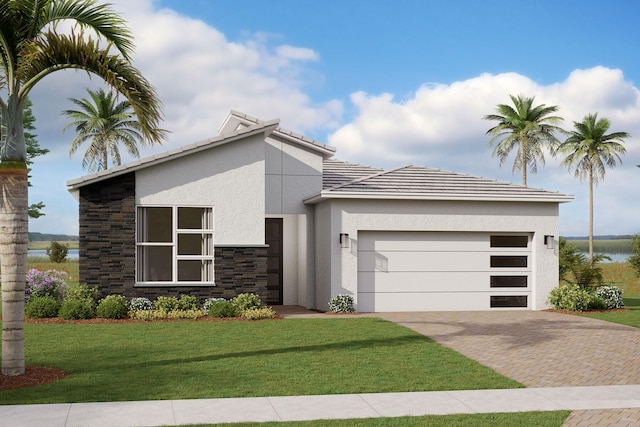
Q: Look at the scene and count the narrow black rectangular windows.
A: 4